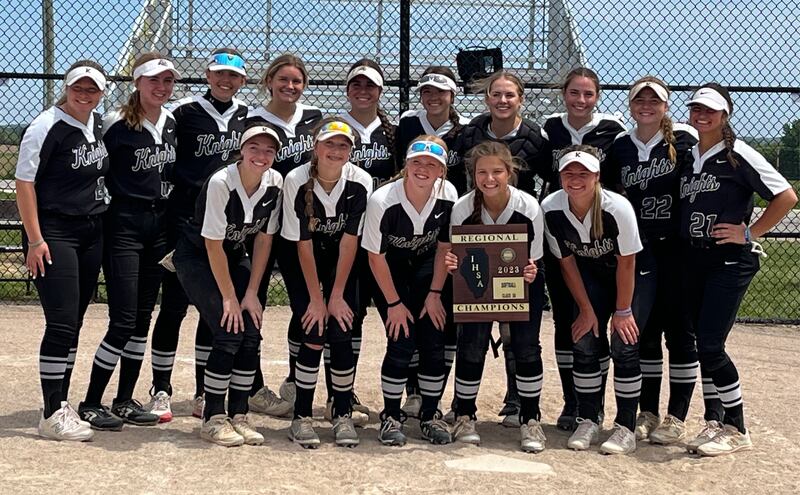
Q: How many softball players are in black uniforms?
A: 15